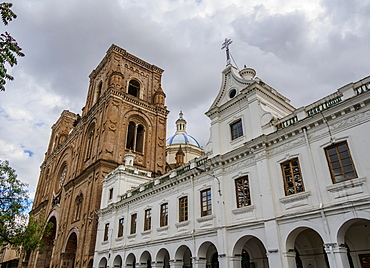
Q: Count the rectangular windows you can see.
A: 12